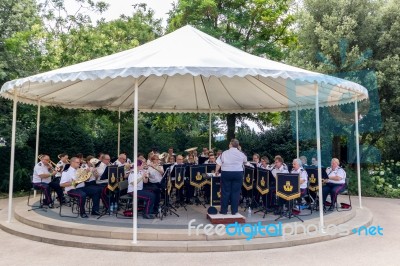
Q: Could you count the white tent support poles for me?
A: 8